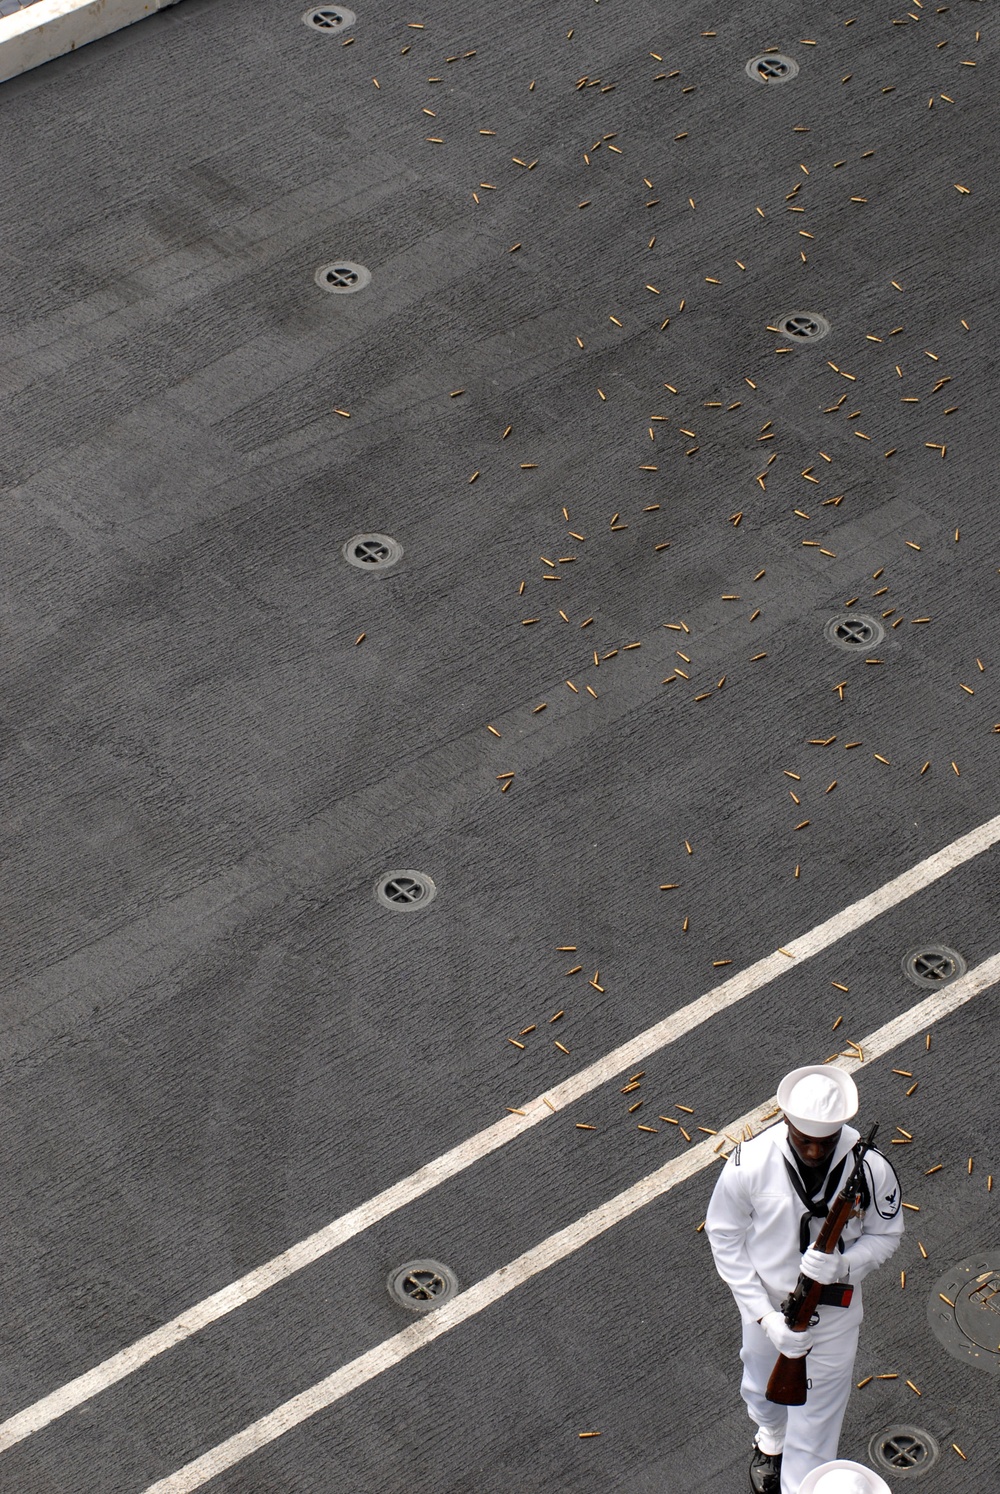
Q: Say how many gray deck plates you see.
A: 11